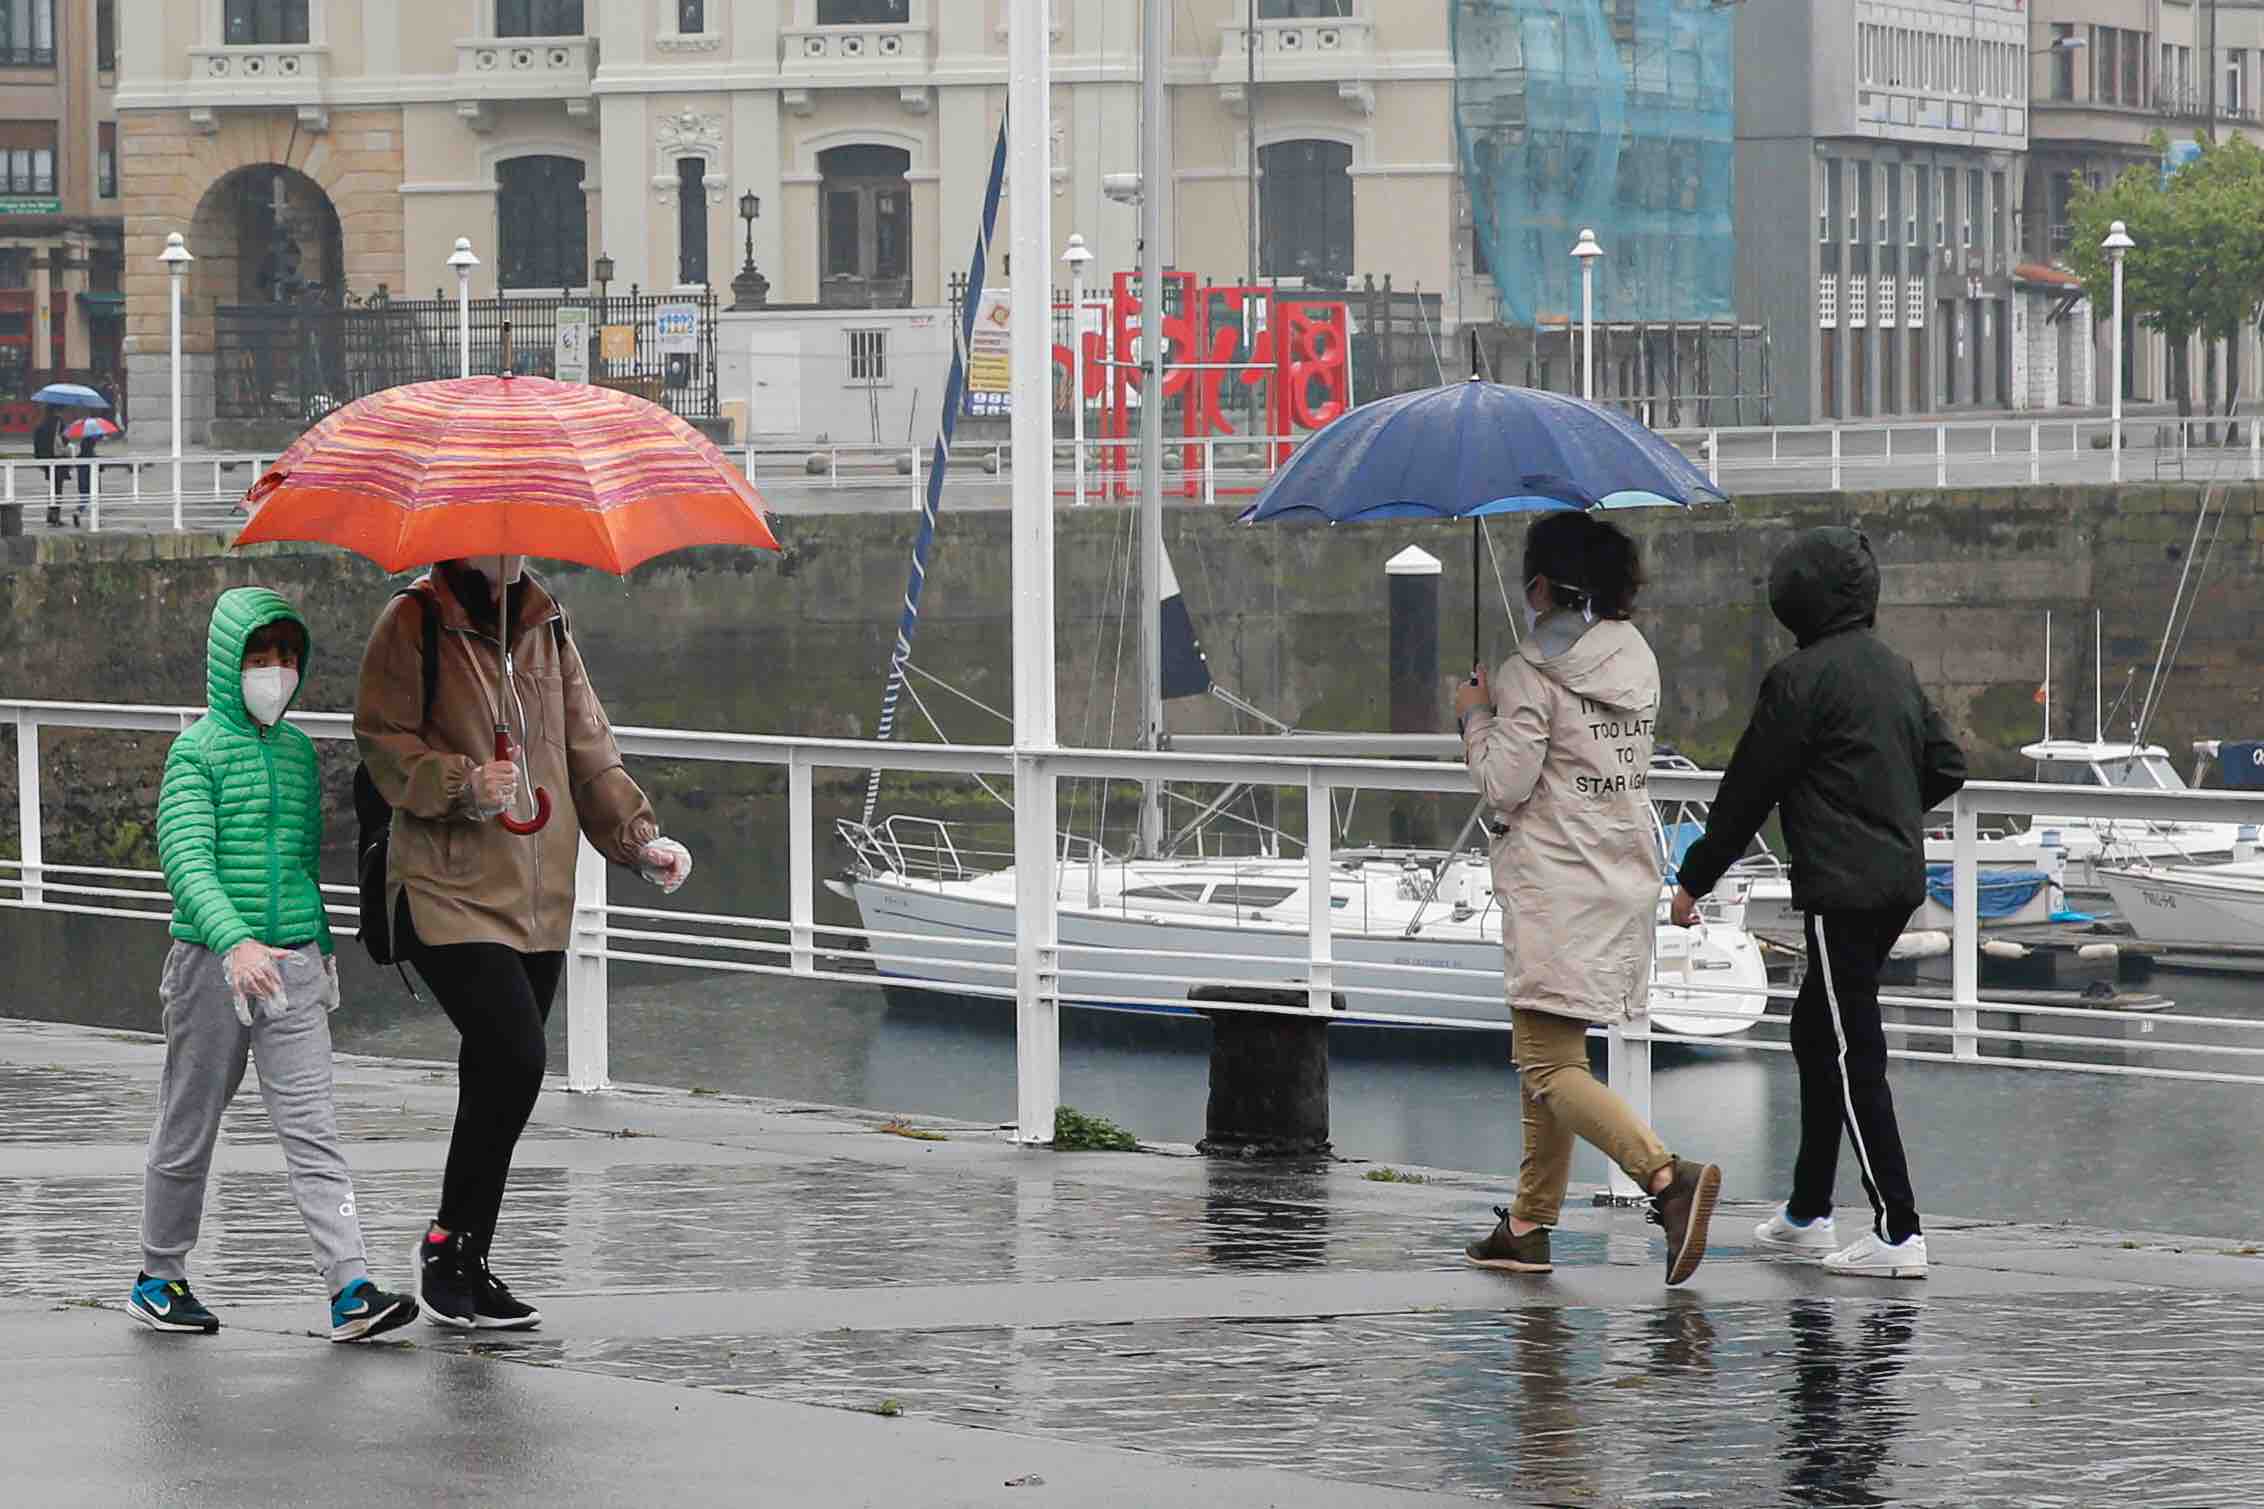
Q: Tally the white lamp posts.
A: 5